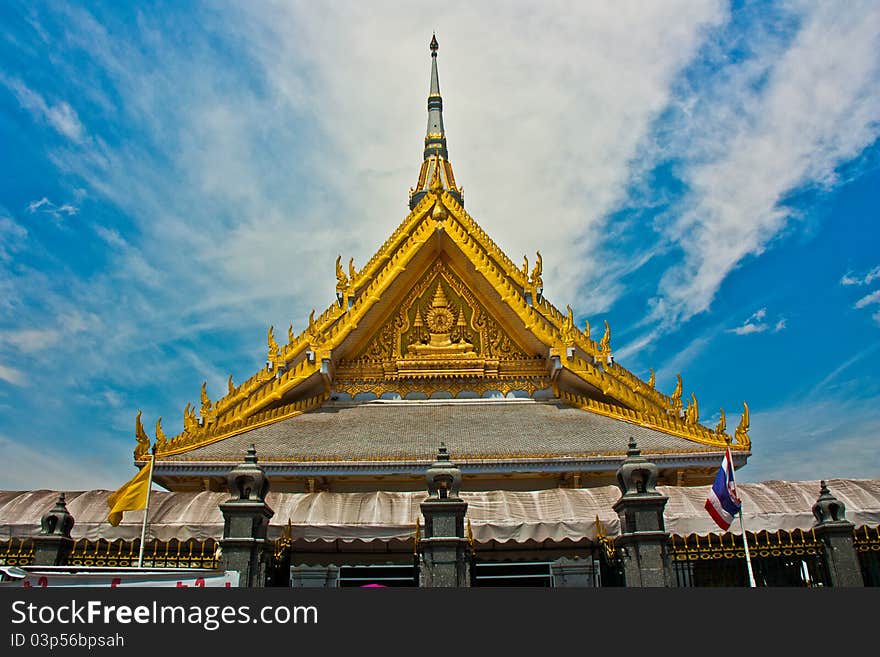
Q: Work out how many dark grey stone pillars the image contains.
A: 5